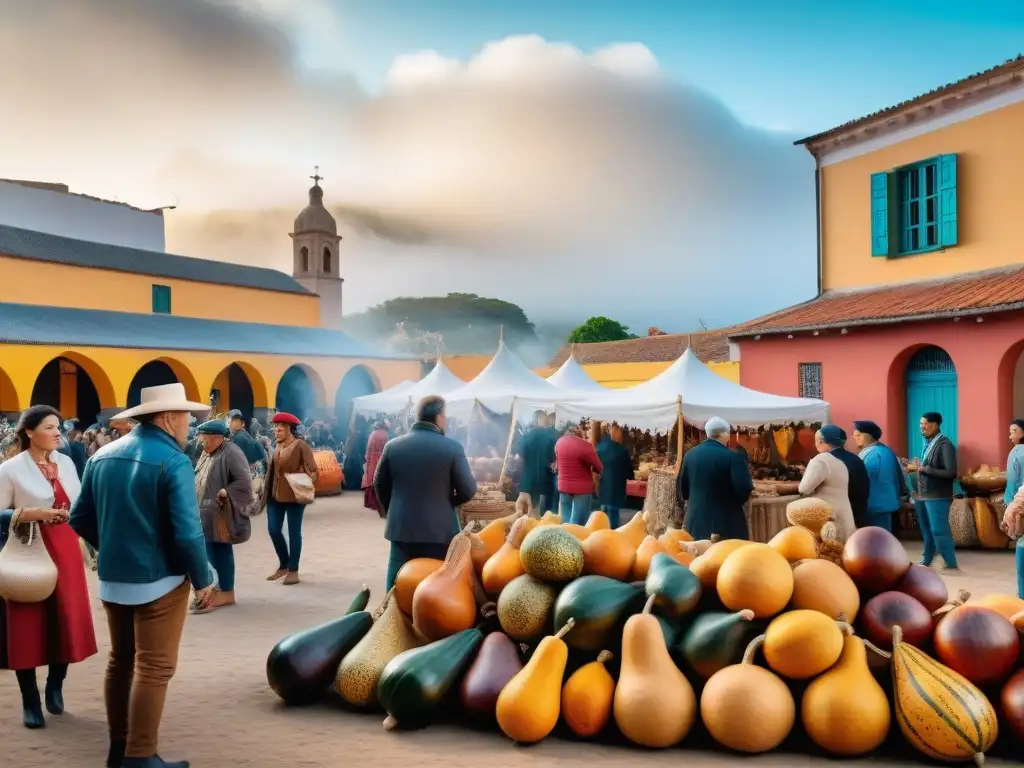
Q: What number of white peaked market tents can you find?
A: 4